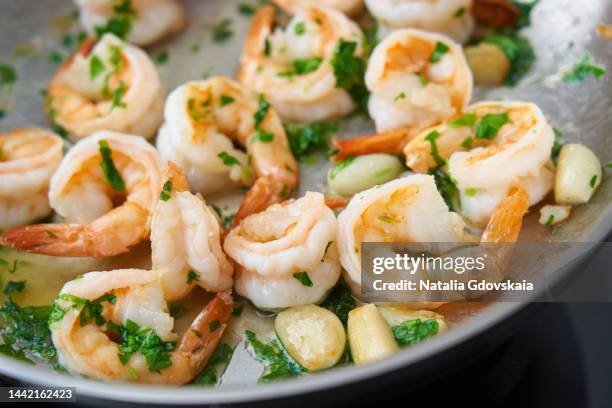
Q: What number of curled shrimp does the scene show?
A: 14